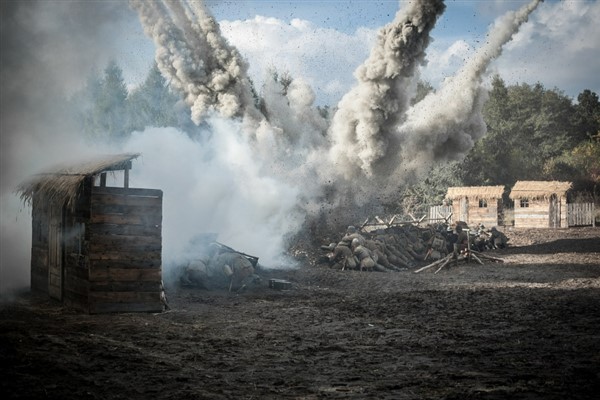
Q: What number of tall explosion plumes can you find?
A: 3